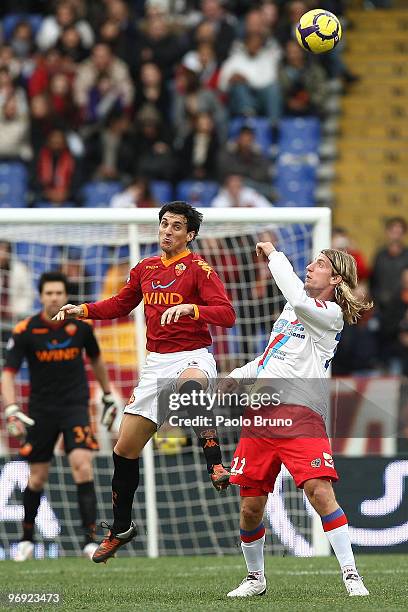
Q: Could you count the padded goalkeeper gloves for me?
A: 2